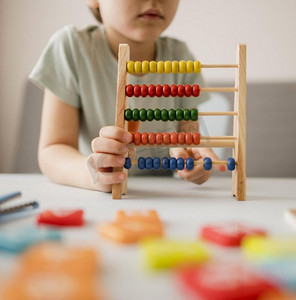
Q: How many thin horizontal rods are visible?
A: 5